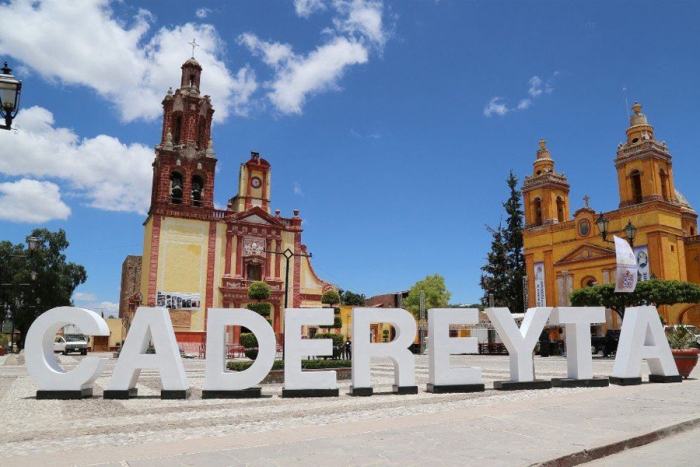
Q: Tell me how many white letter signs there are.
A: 9